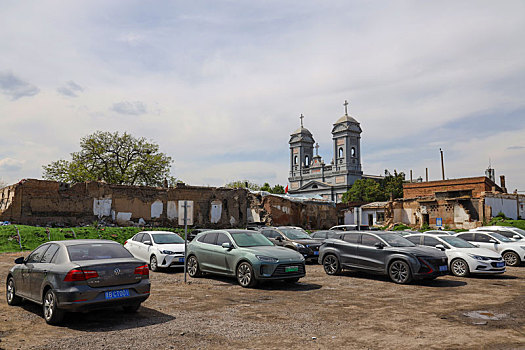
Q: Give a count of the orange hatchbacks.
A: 0